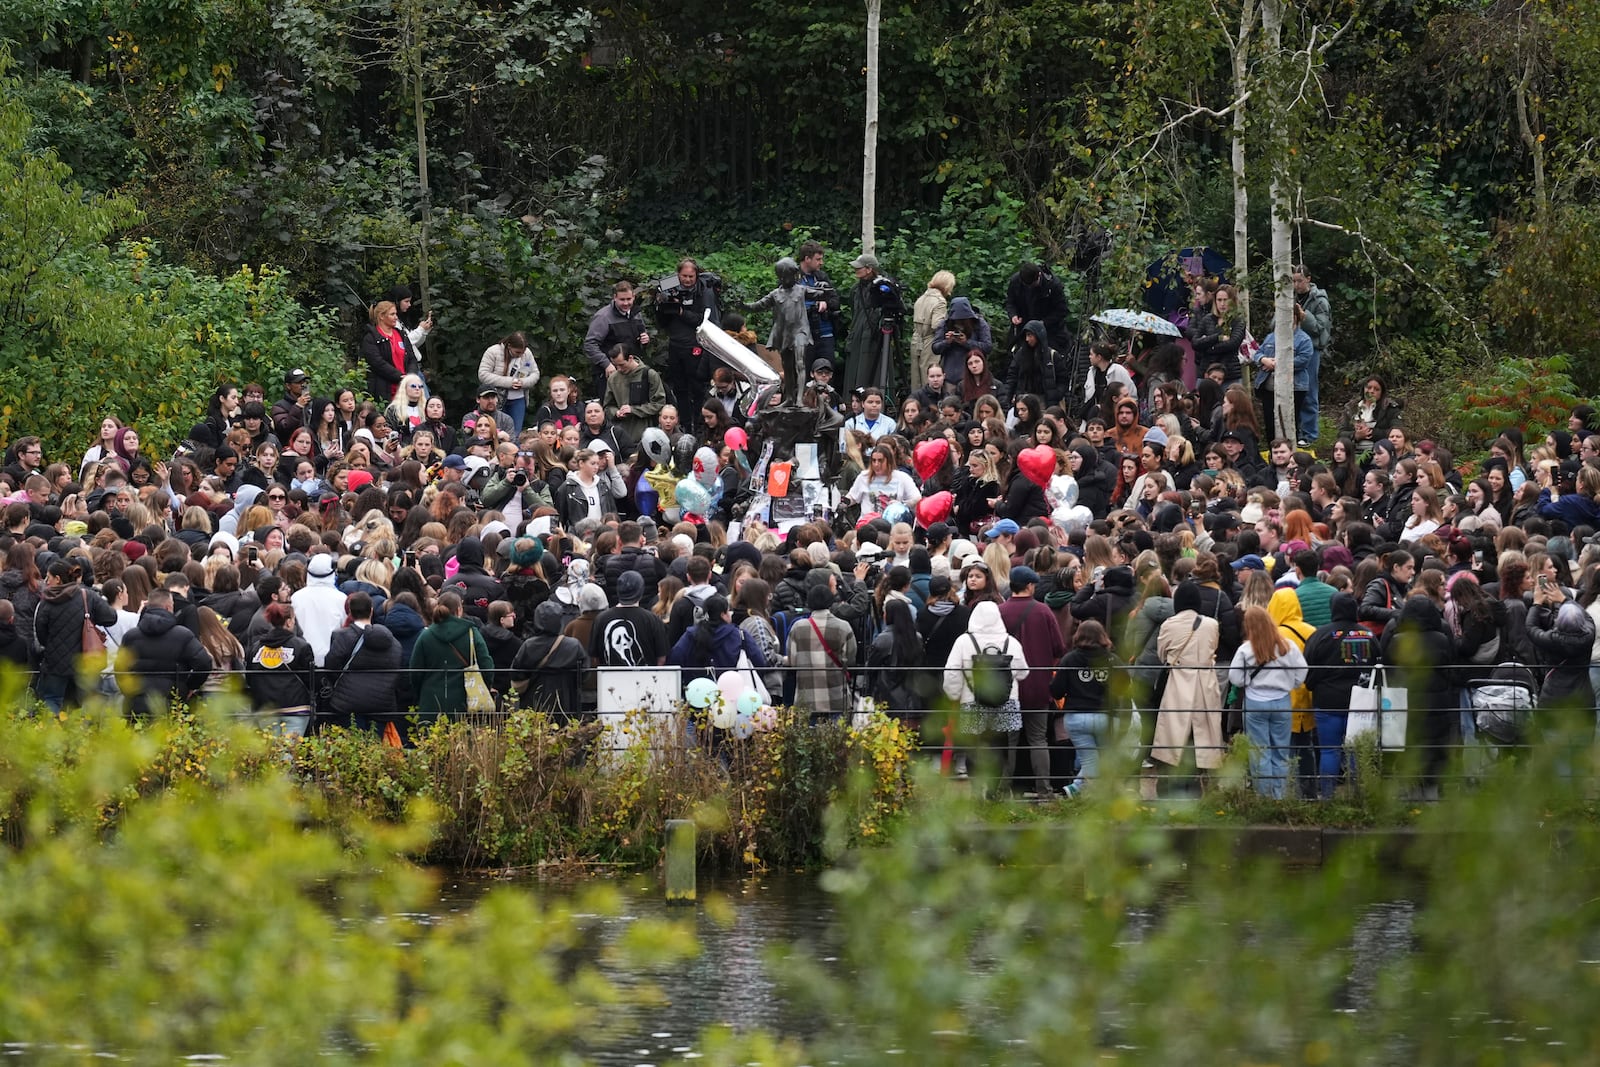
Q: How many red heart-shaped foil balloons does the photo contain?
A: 3